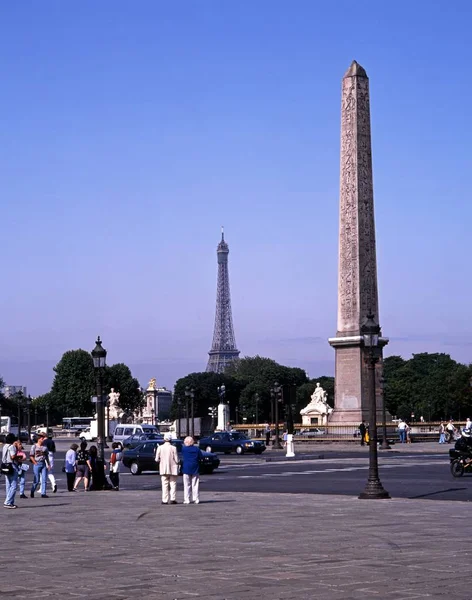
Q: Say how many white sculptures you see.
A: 2